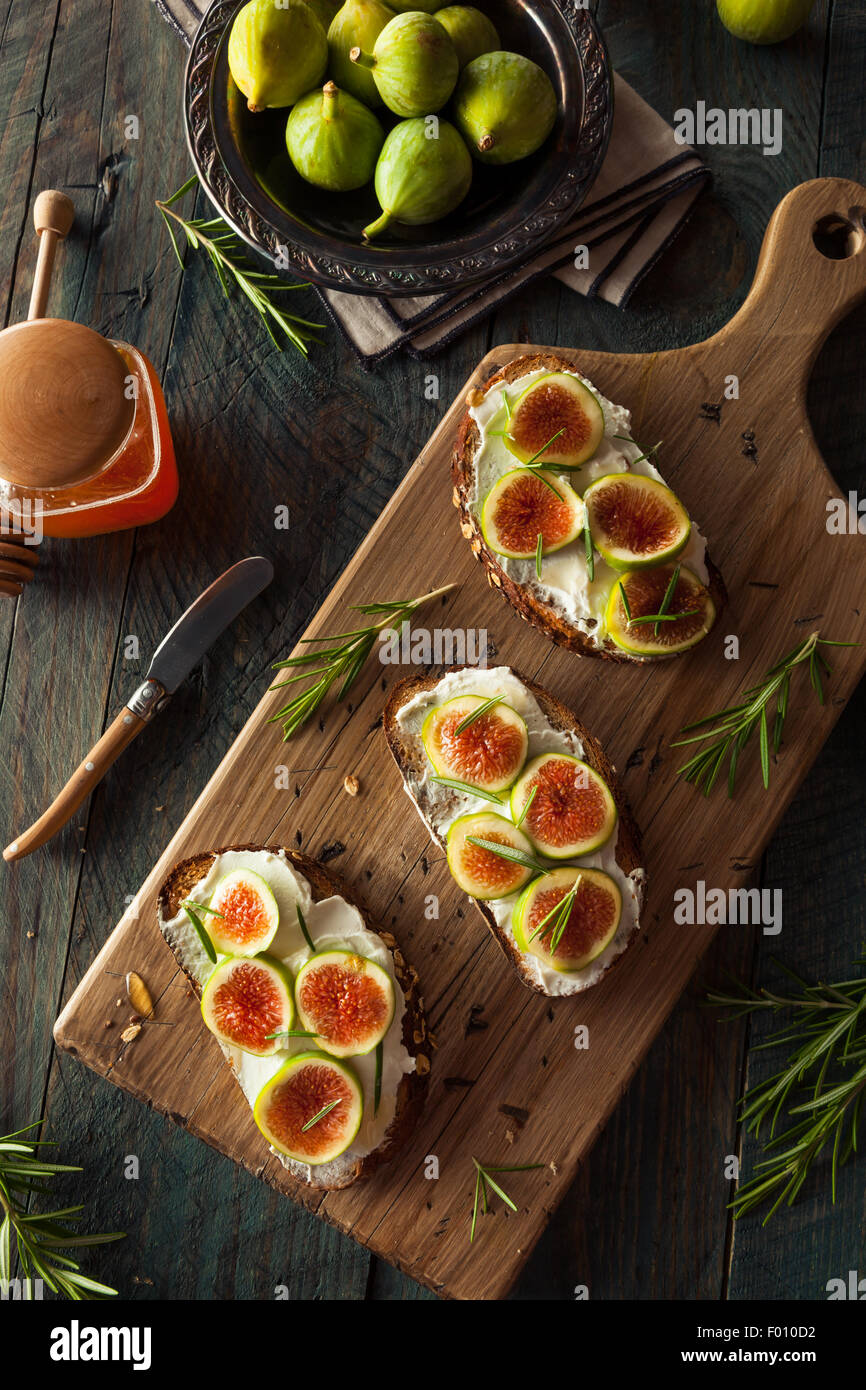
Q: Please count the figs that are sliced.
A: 12